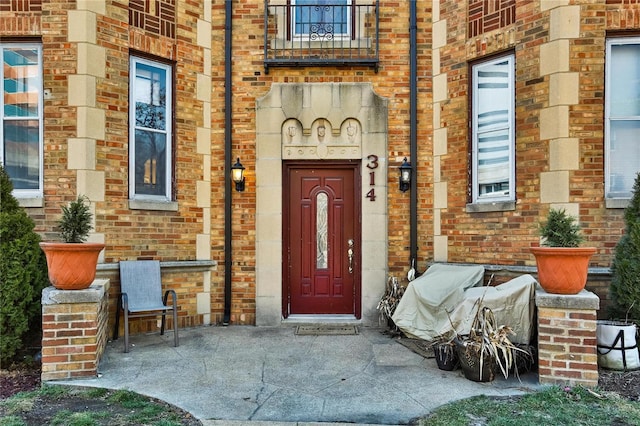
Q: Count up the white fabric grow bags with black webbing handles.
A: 1